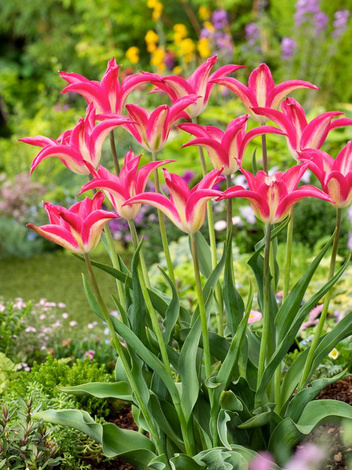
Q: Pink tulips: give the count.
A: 12